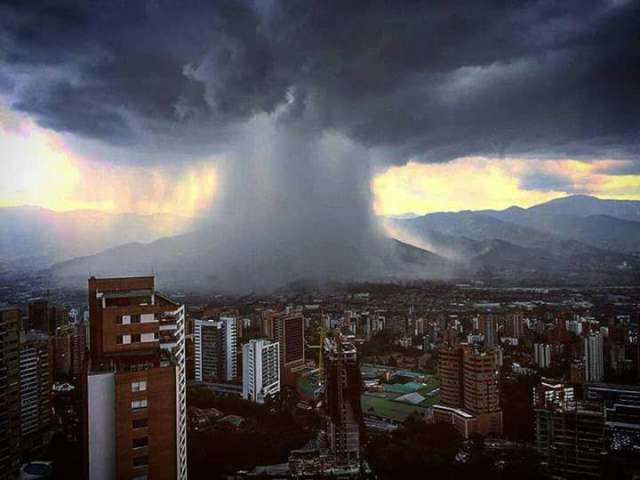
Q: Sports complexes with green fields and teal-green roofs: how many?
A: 1